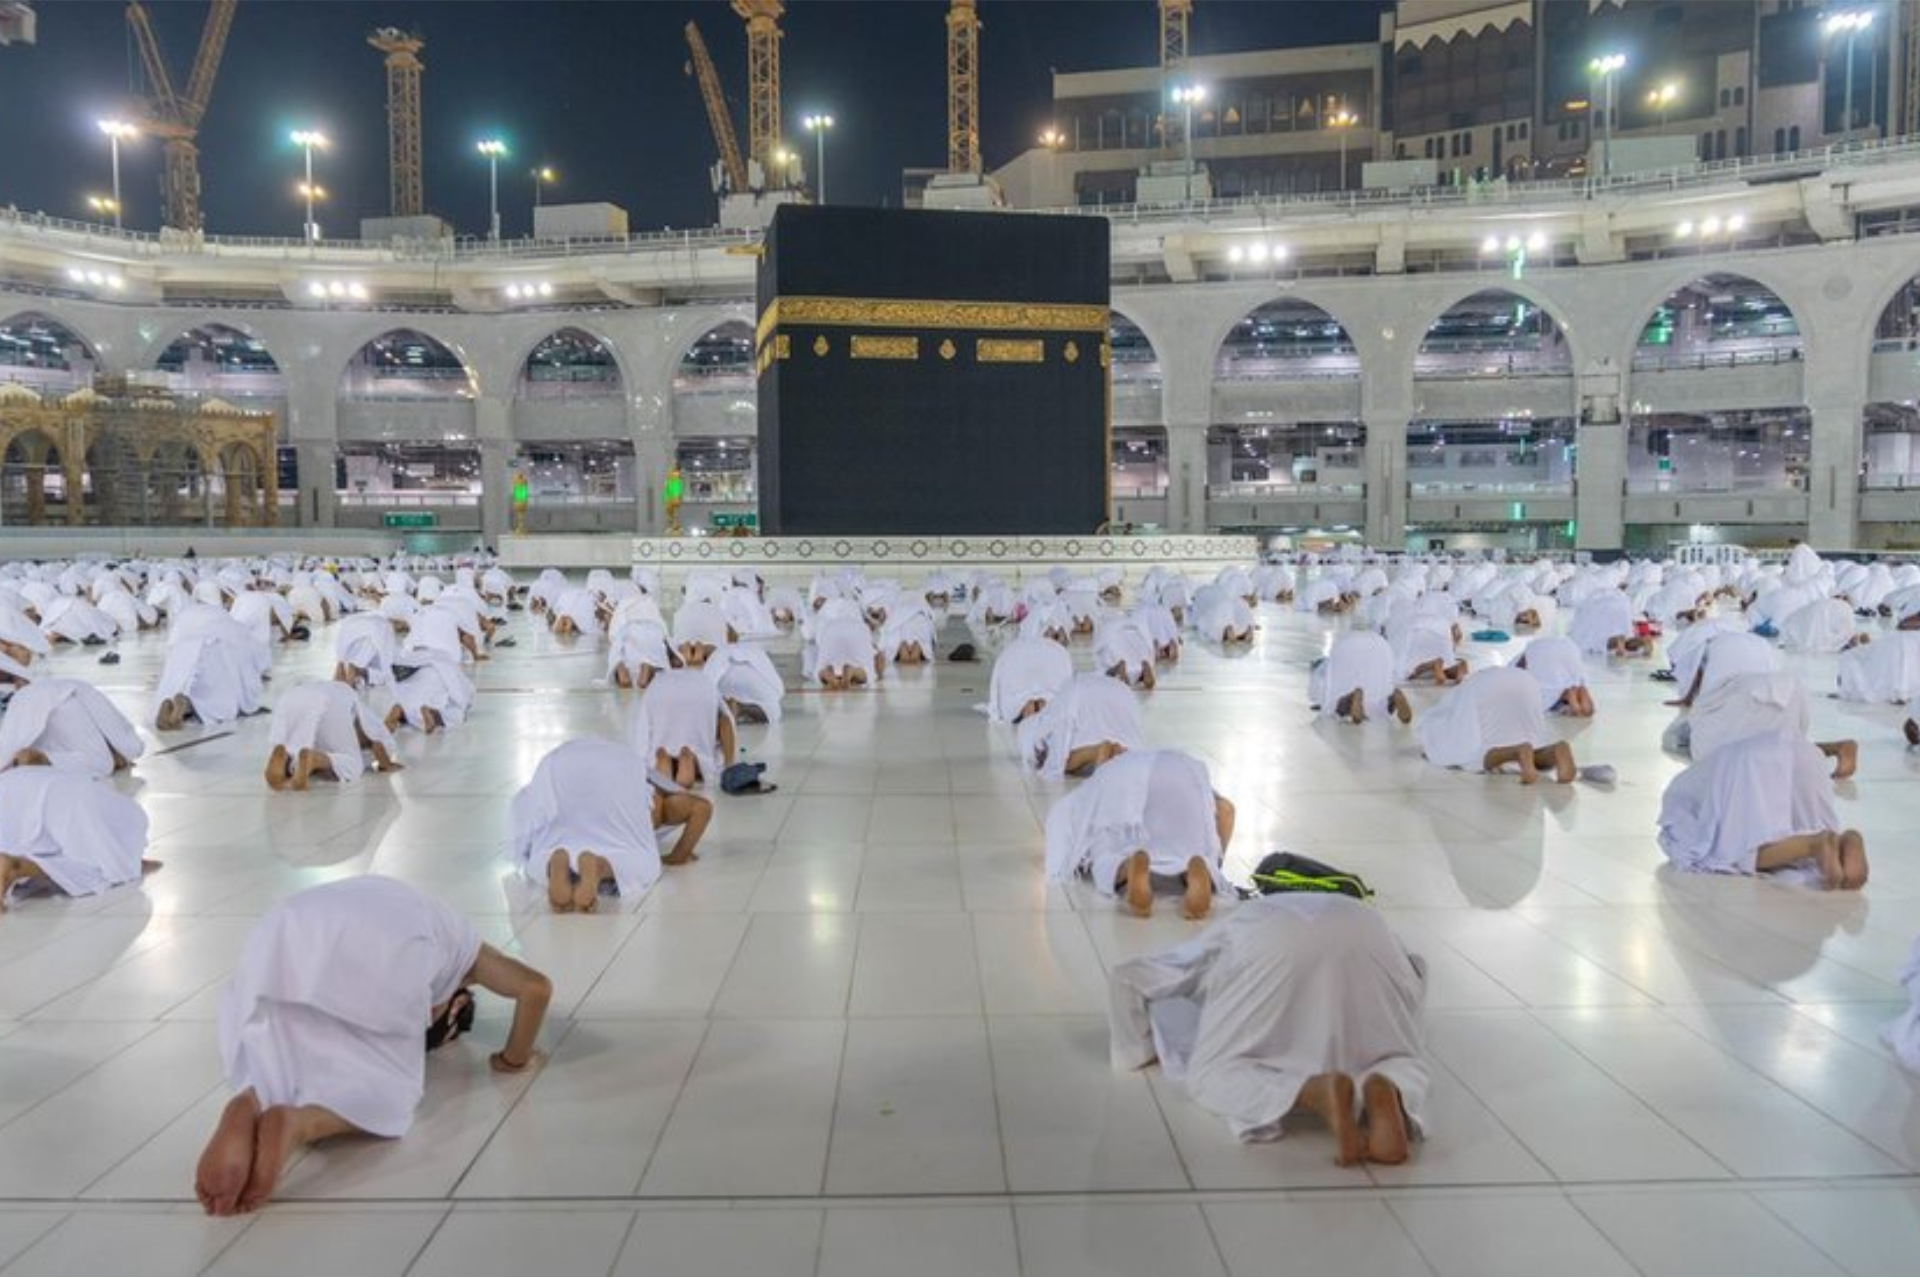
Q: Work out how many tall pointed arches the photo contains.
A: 10